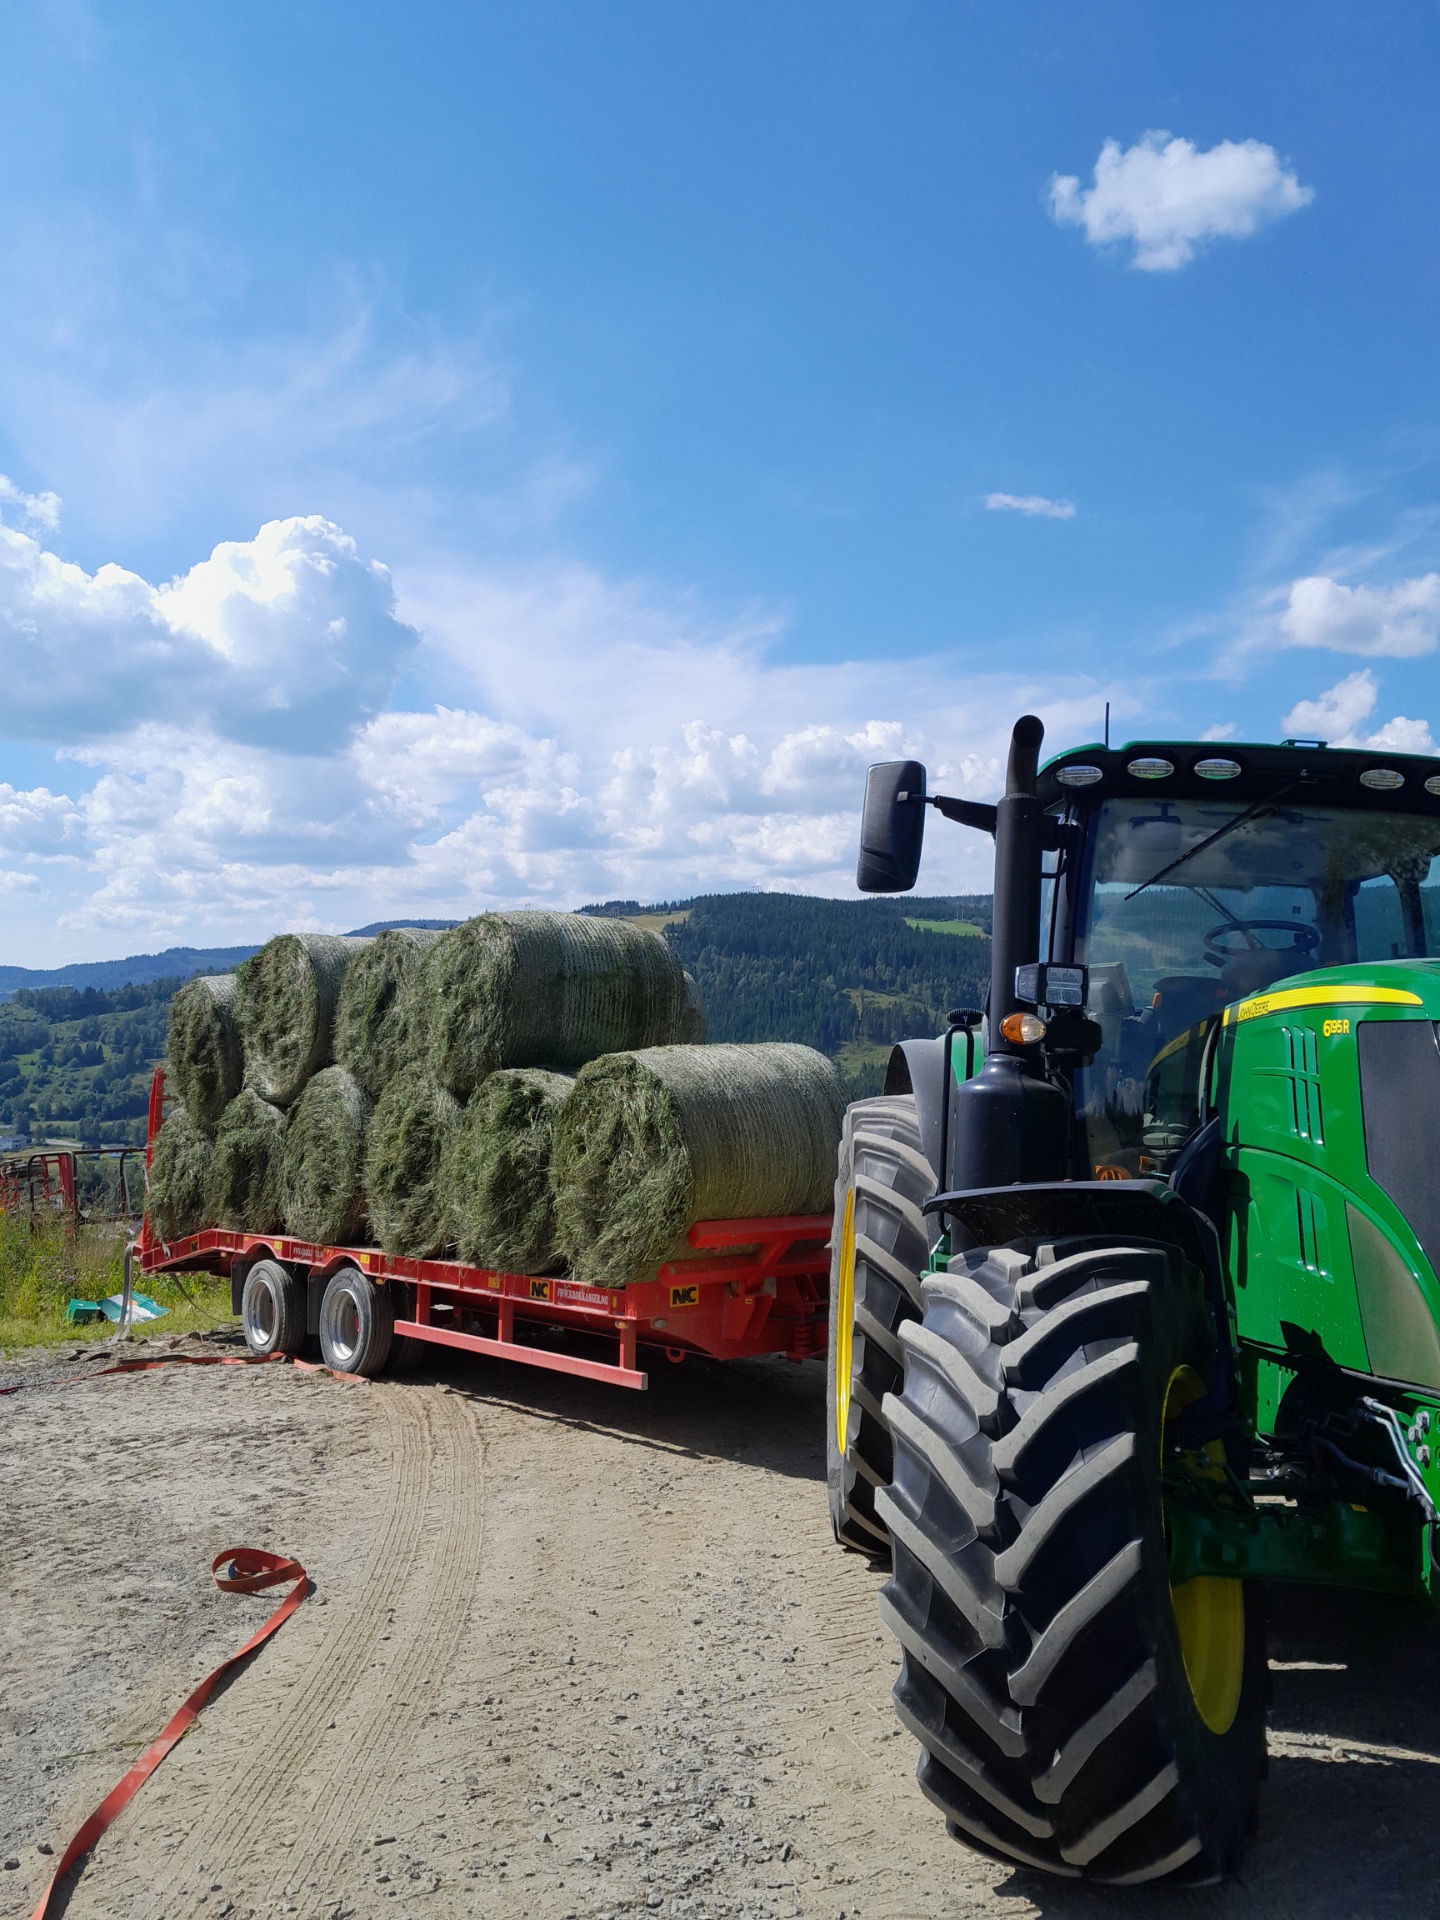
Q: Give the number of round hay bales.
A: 11